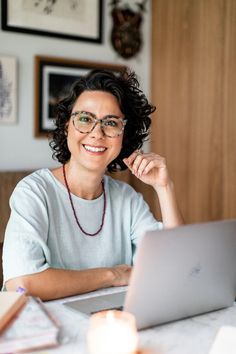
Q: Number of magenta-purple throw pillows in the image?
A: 0